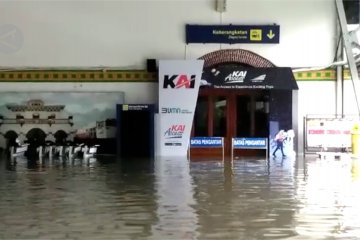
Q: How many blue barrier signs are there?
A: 2